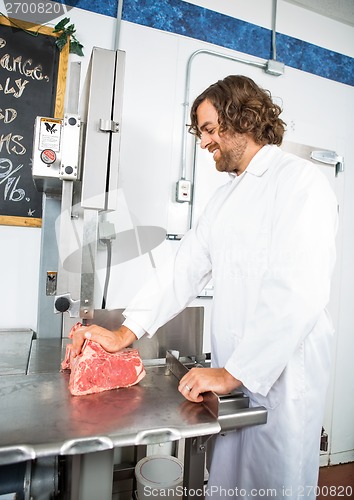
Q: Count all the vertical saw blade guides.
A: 1